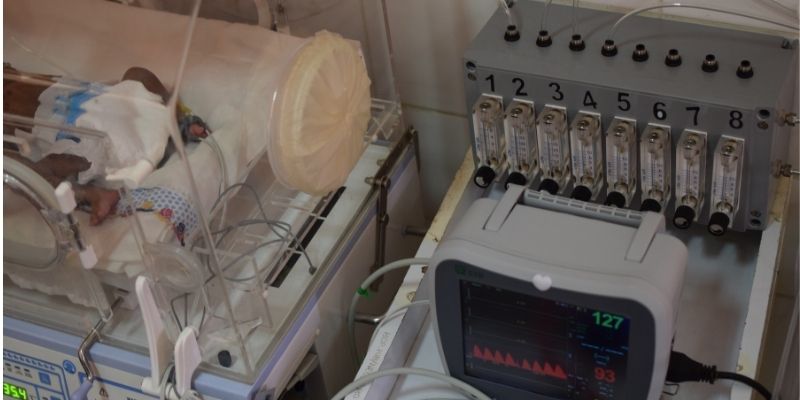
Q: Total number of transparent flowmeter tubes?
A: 8